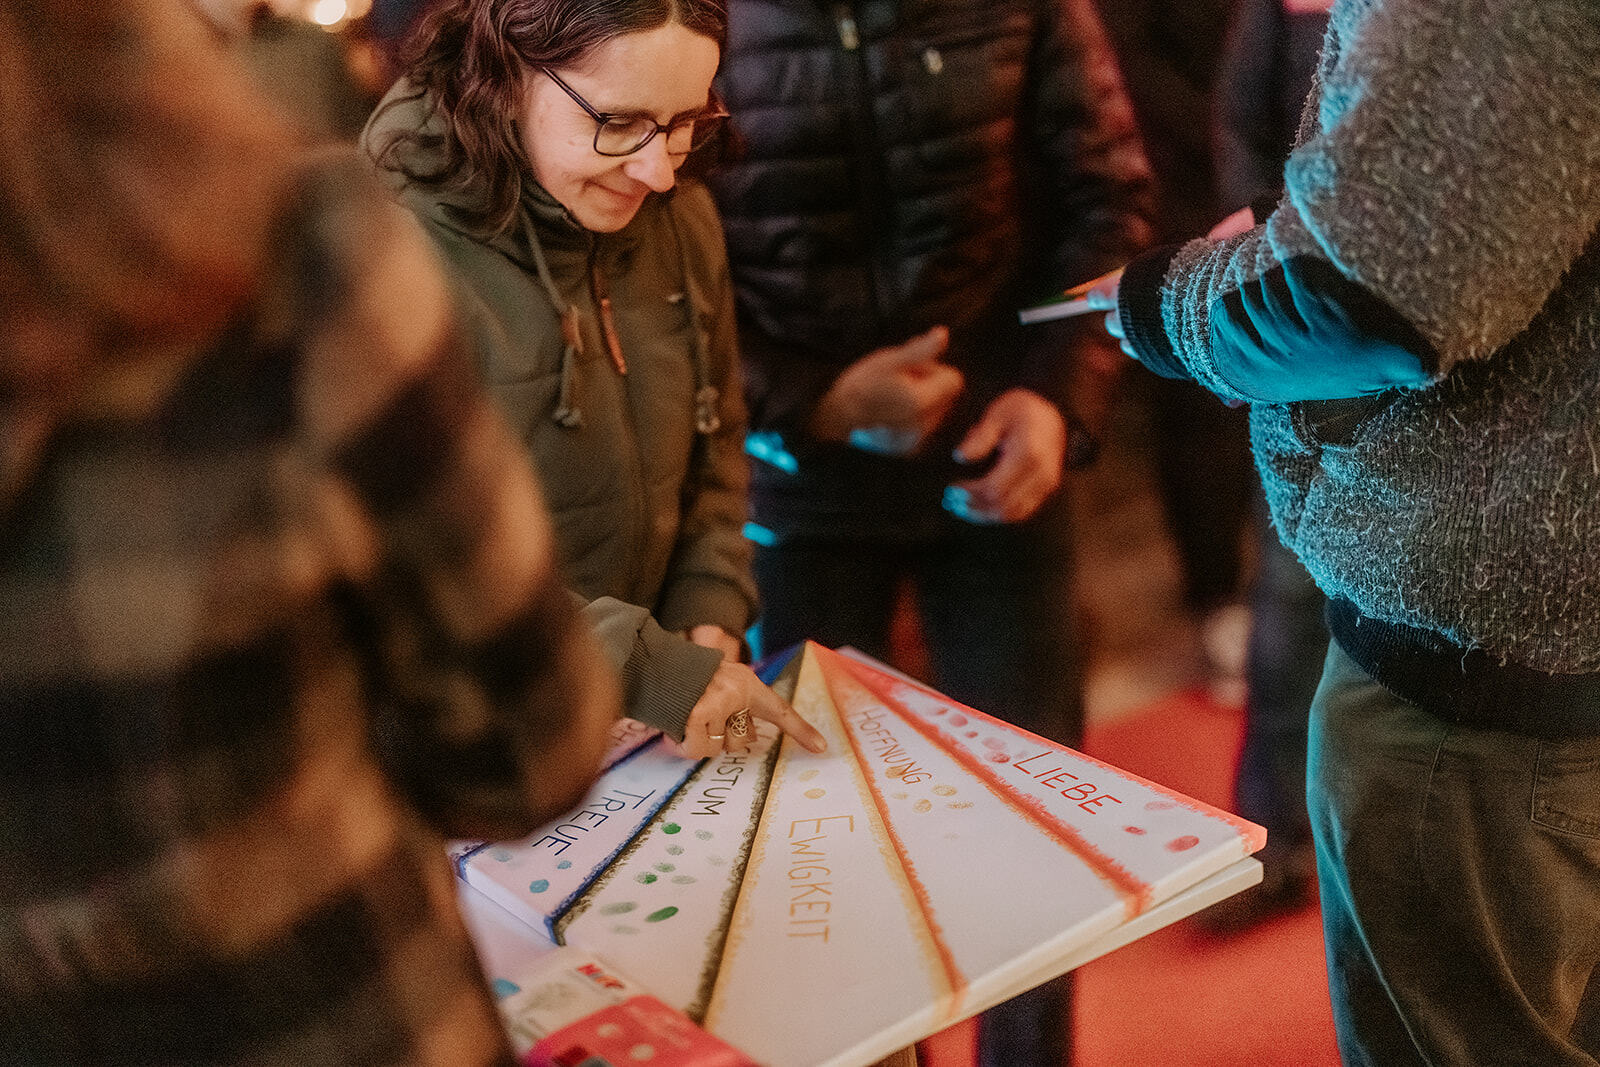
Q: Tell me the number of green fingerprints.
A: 10